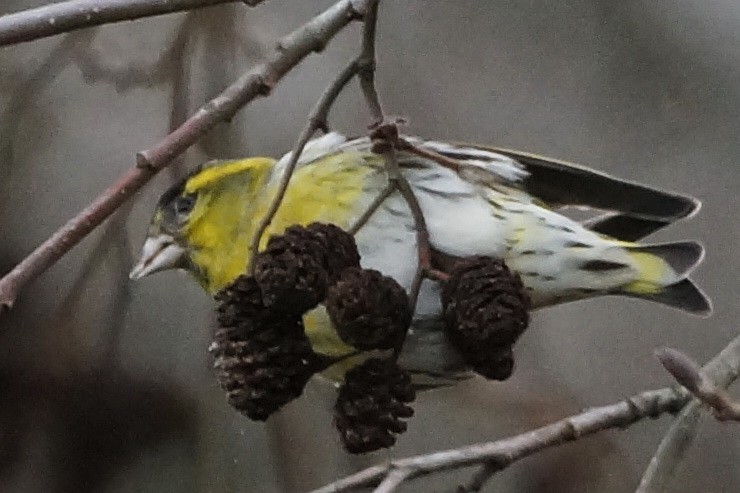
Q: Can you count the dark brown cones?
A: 6